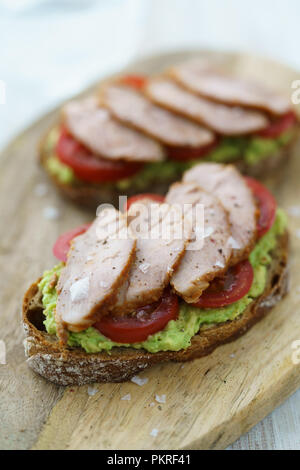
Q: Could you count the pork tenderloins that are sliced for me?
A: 8